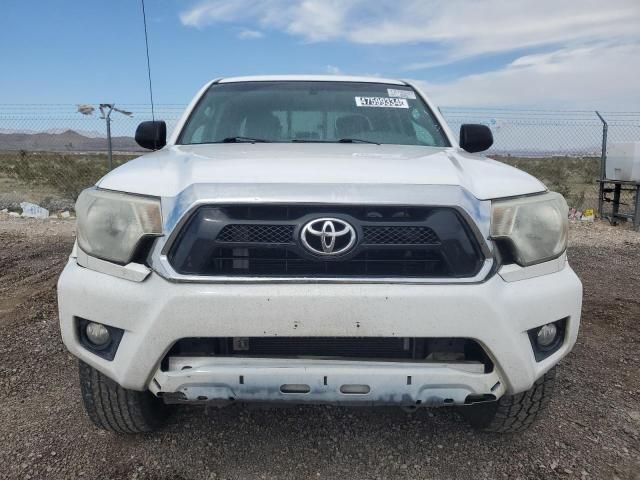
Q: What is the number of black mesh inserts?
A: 2